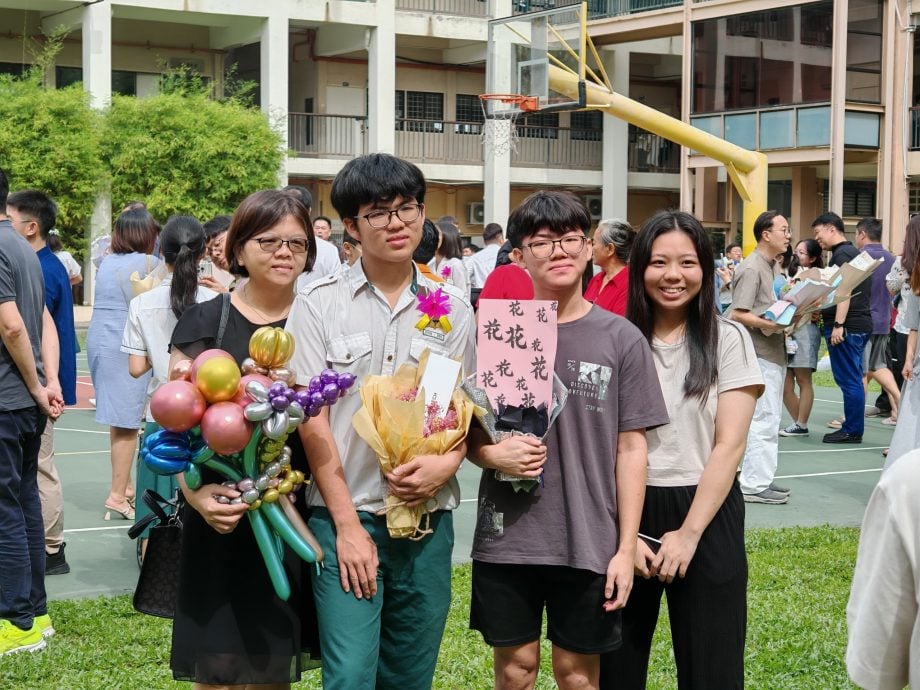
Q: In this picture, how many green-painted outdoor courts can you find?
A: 1